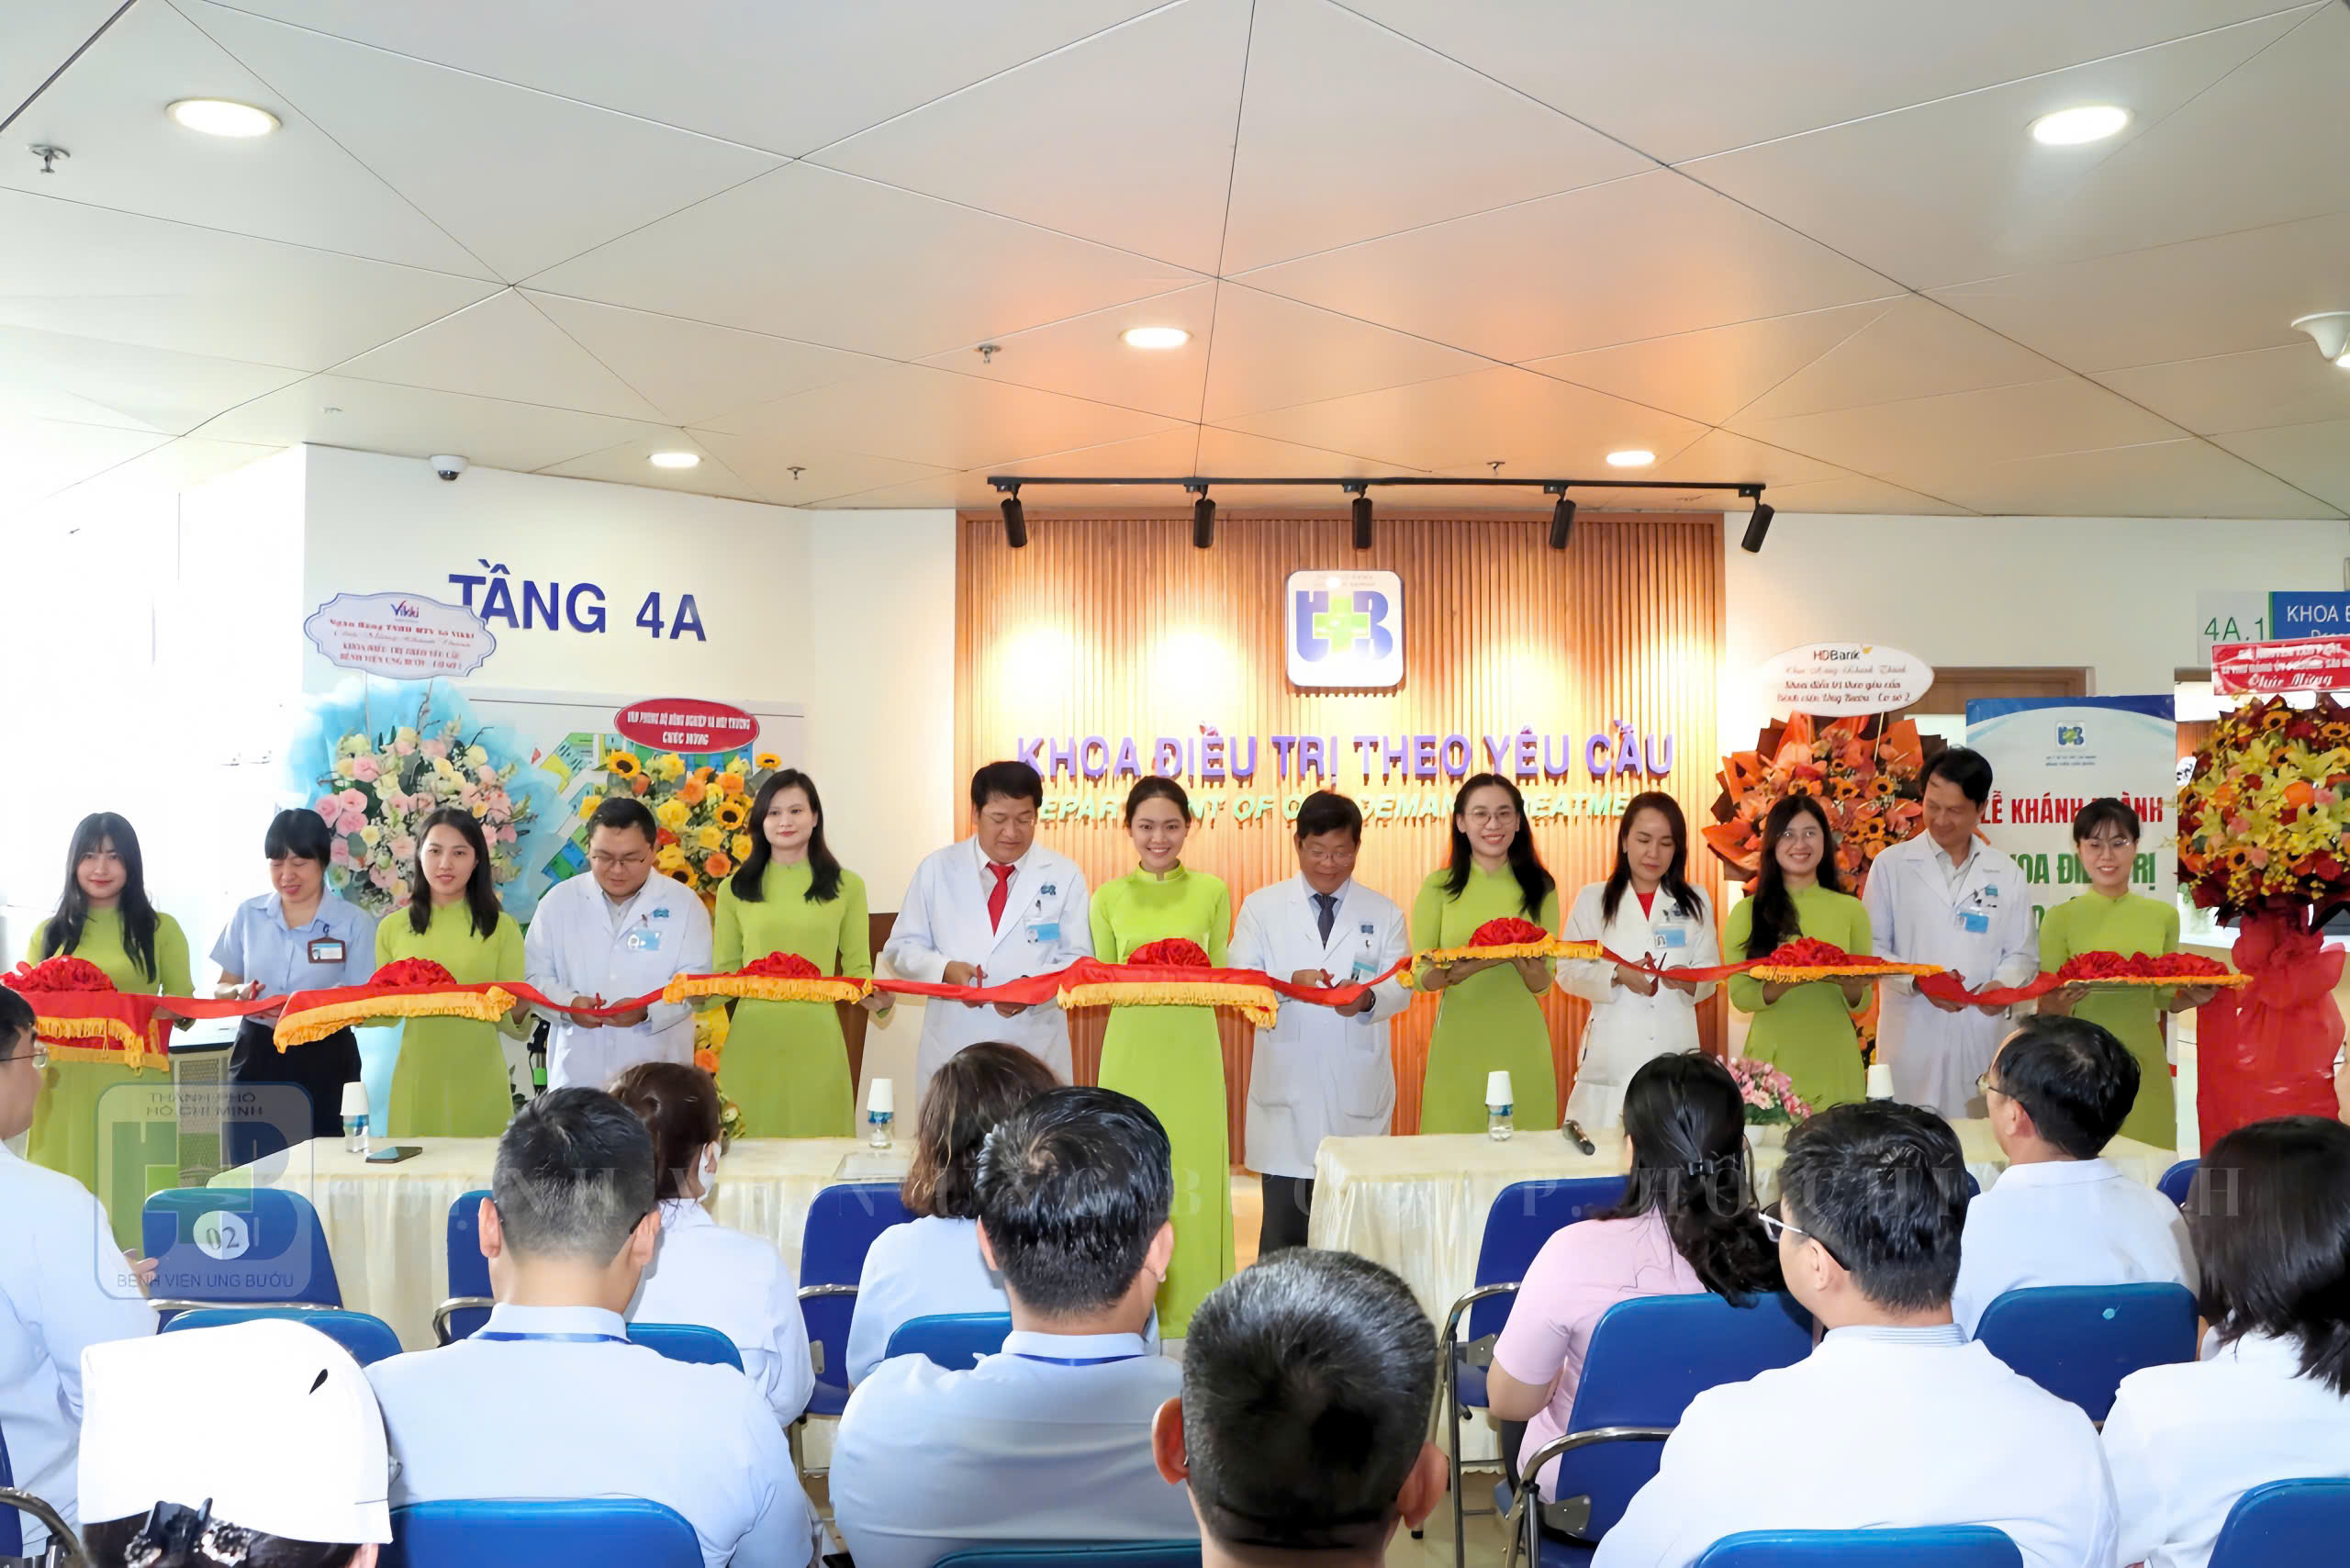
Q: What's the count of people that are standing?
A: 13